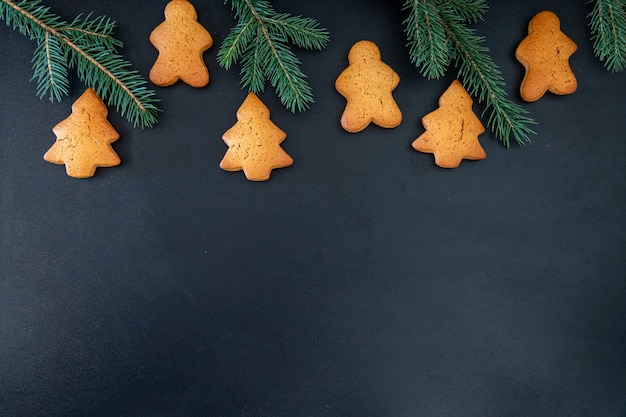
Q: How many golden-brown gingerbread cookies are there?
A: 6